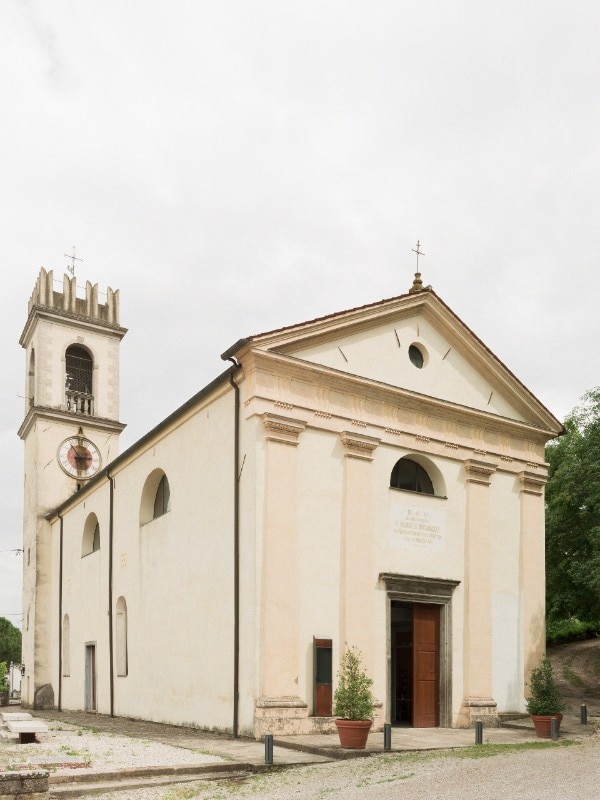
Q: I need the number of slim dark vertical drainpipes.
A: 3